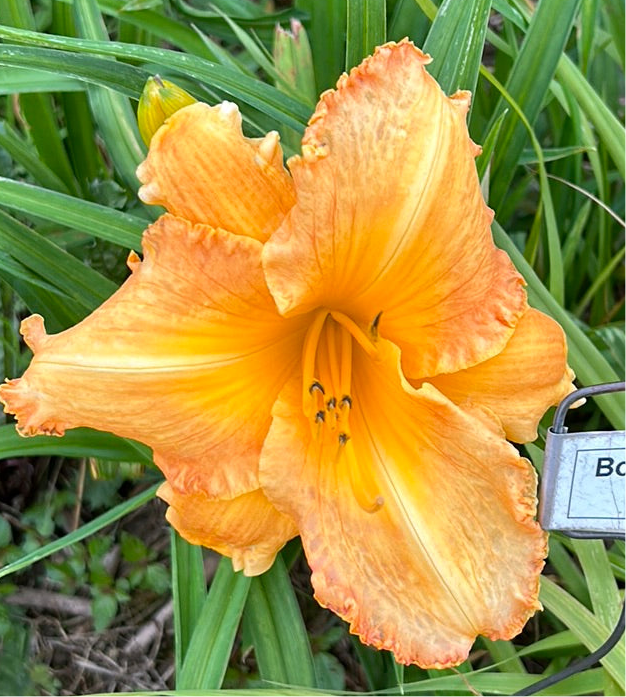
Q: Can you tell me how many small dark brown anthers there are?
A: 6